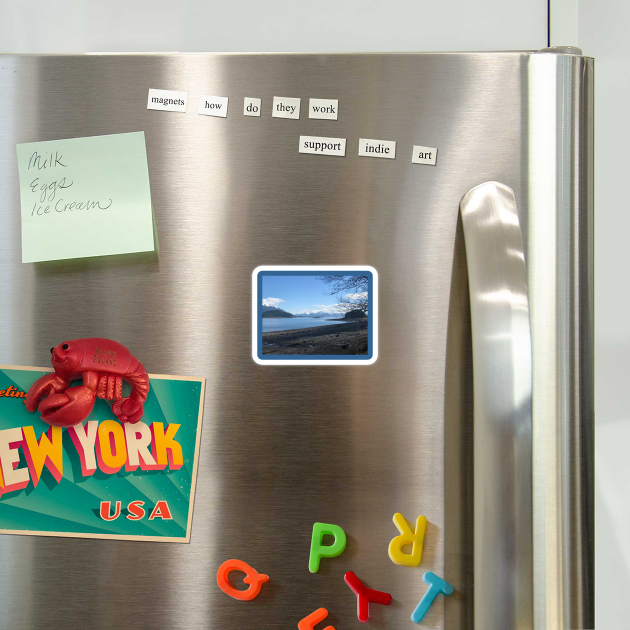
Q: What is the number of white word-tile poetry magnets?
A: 8